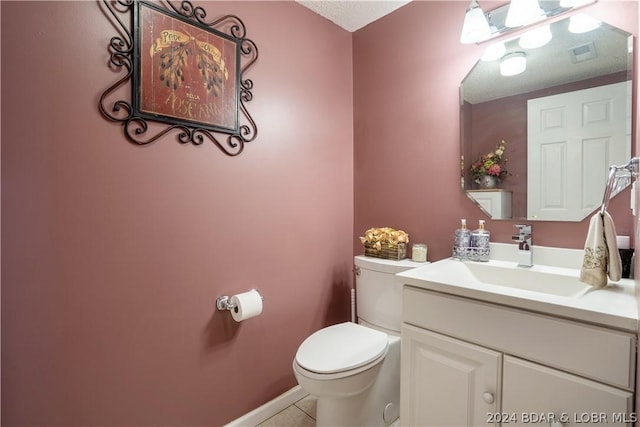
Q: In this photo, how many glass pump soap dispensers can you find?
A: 2